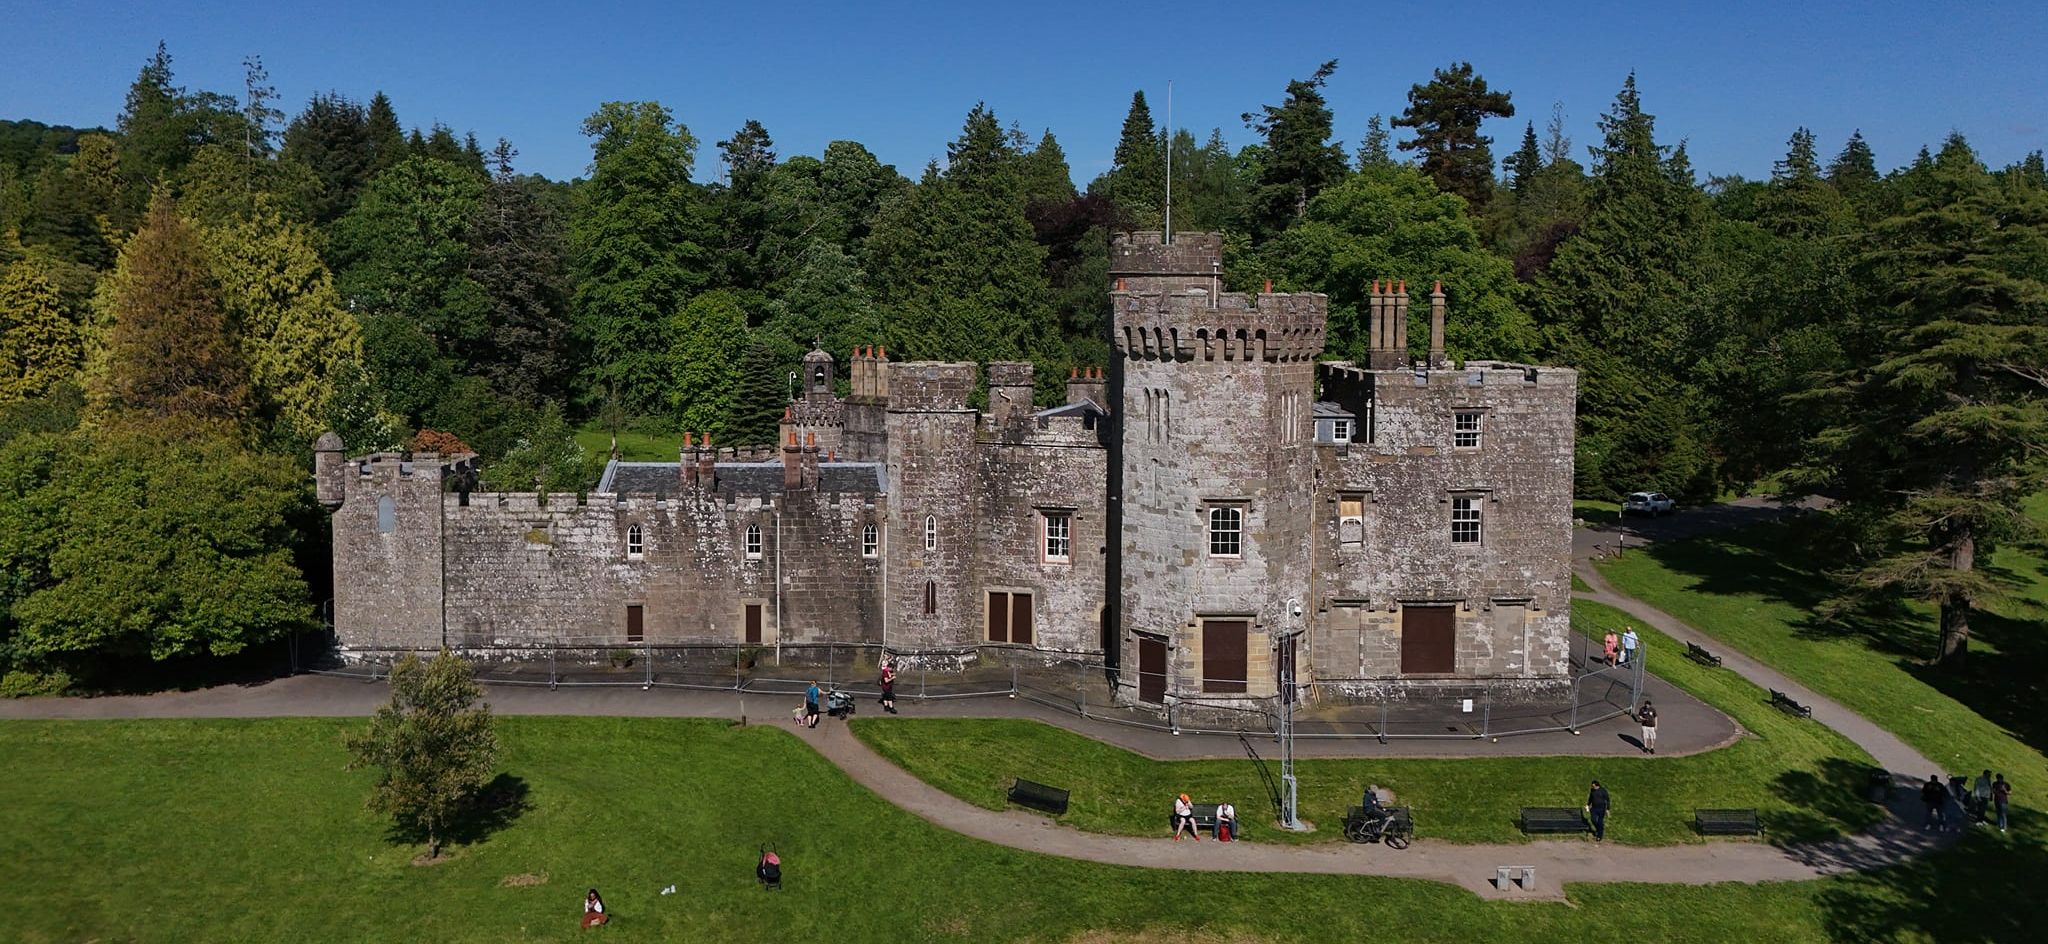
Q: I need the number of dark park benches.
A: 7